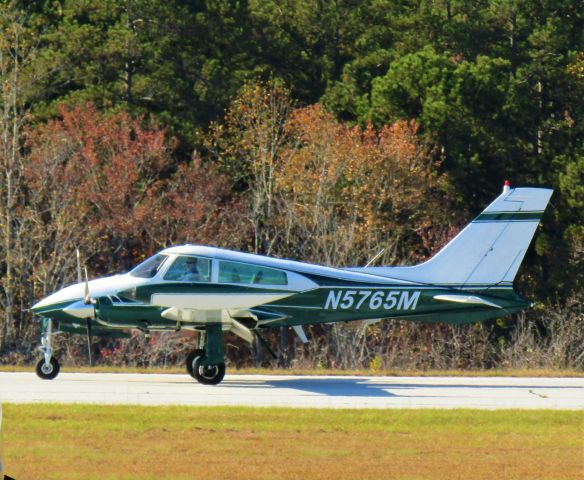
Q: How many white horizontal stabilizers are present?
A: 1